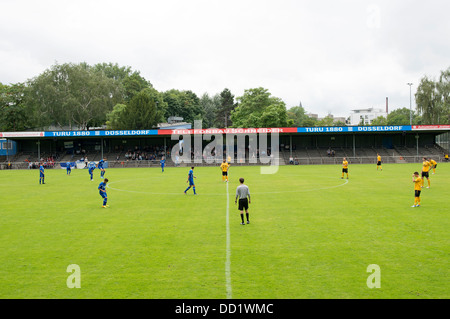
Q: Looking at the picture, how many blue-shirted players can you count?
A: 7